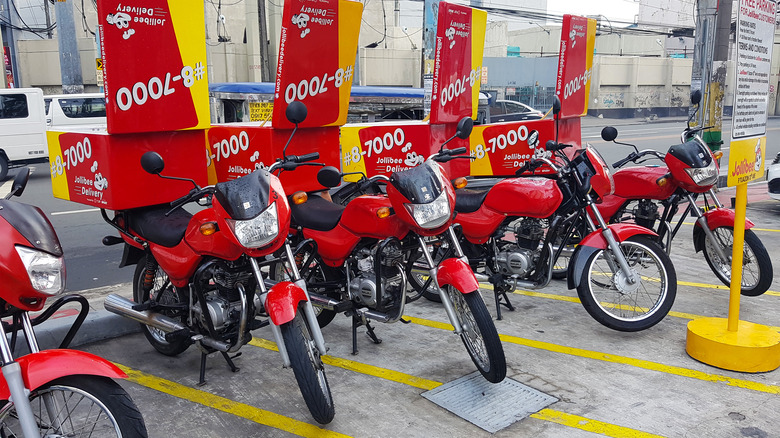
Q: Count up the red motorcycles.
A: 5